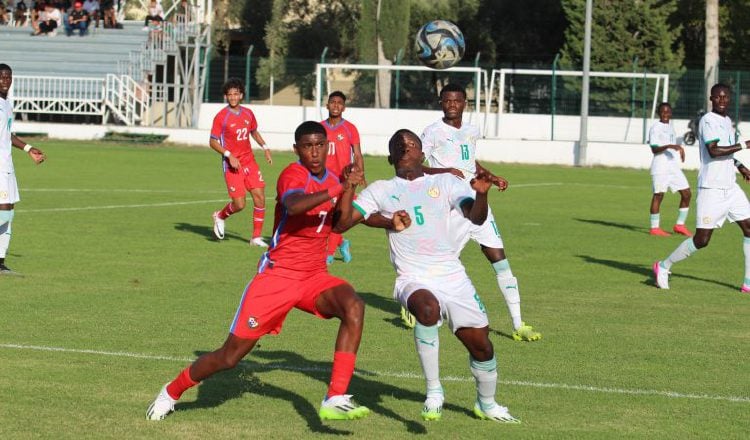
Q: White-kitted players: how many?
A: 5